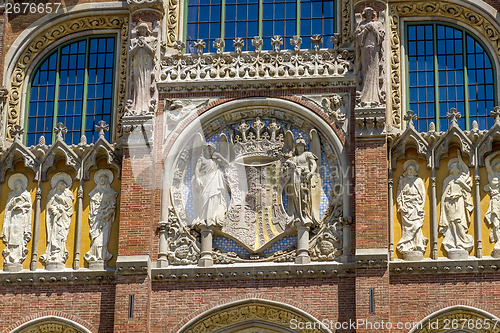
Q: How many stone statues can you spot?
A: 10